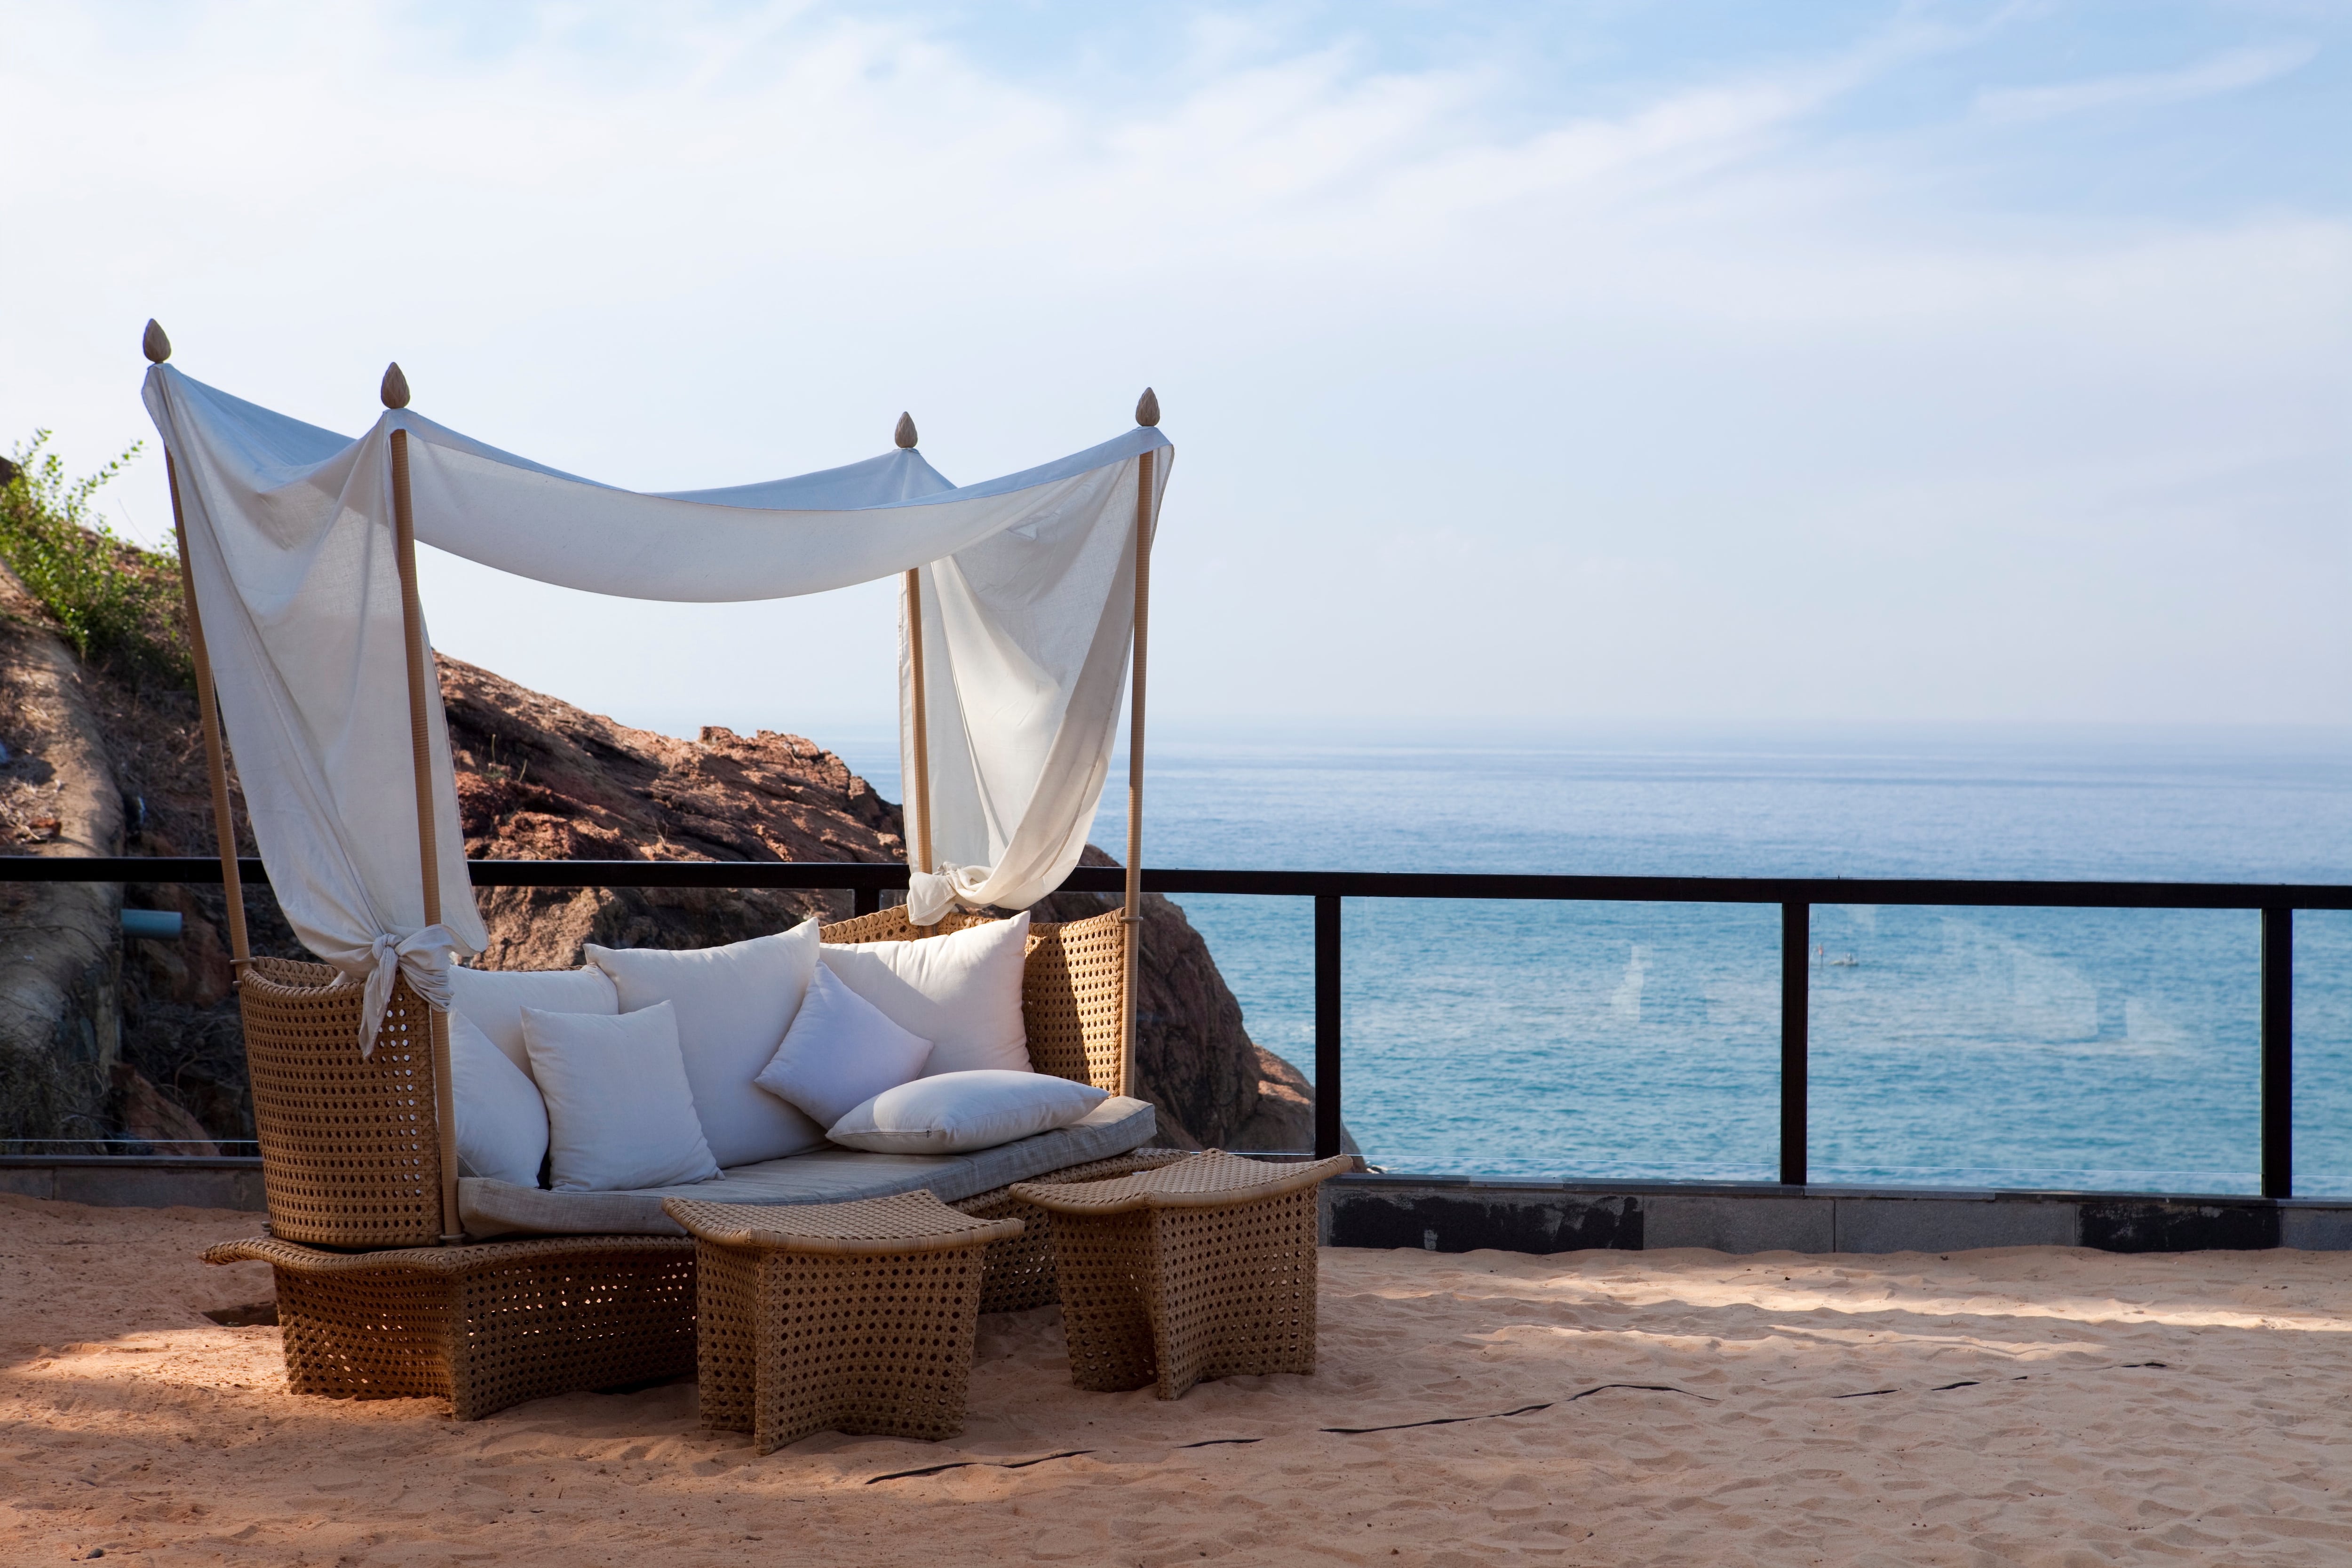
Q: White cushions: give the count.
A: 7